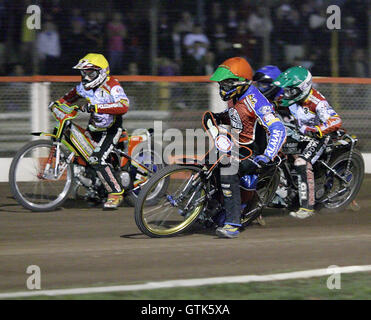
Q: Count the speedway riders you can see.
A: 4